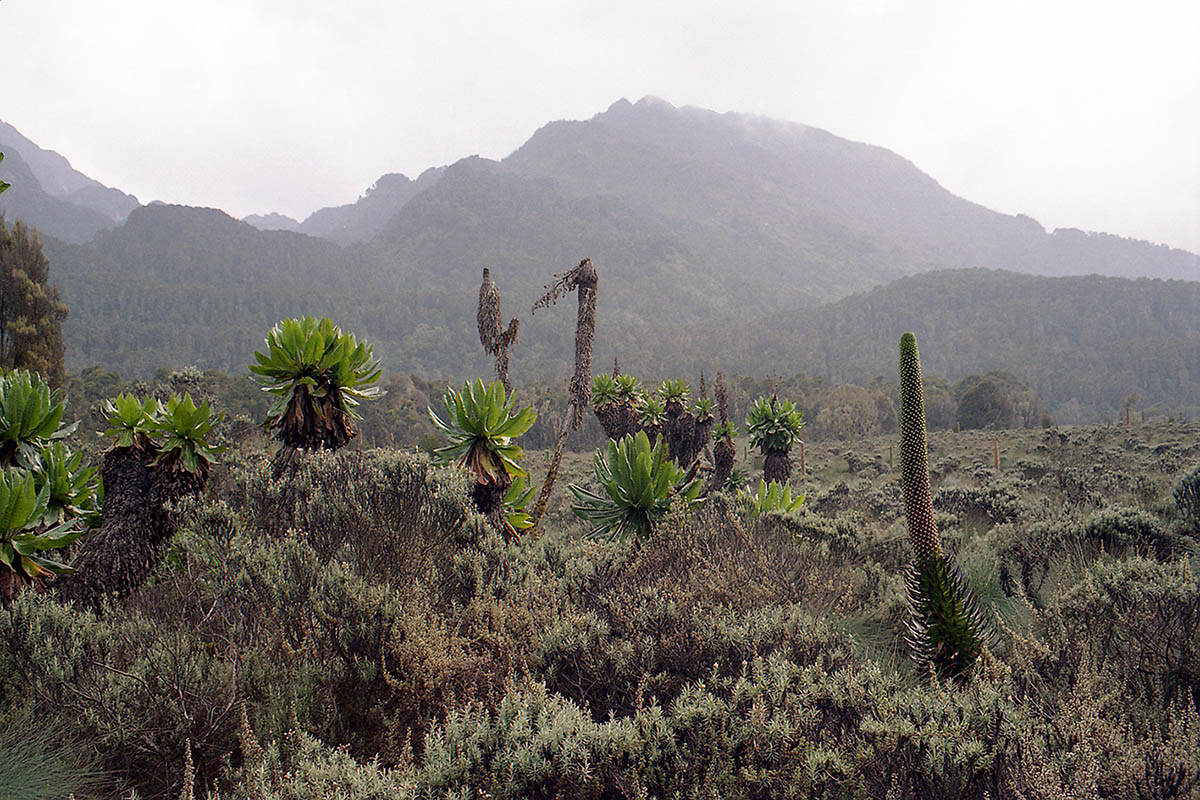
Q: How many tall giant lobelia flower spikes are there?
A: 1